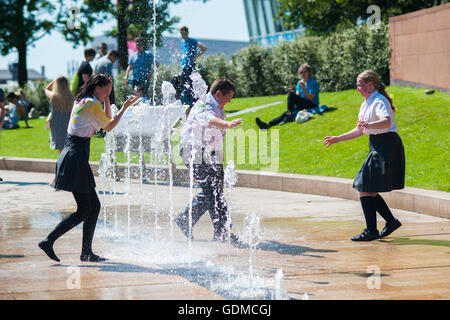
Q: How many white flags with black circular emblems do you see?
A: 0